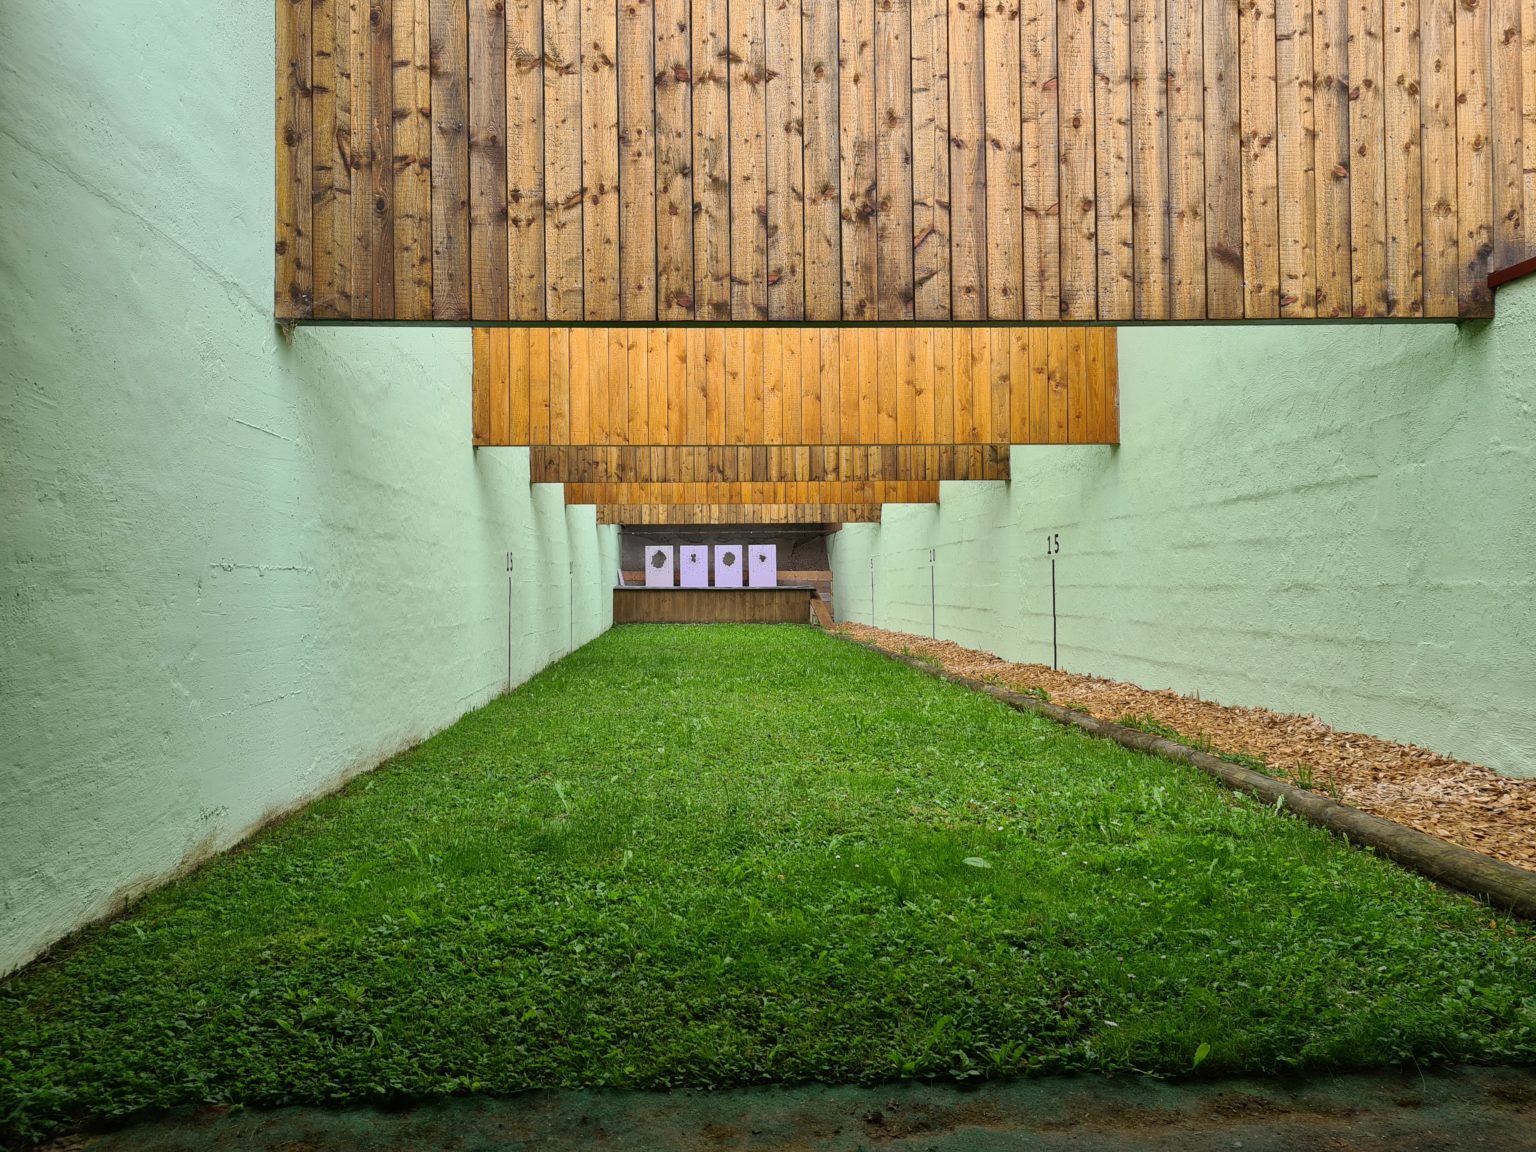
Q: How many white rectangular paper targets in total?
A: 4